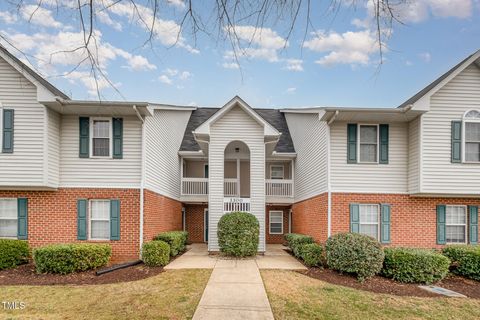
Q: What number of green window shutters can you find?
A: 13